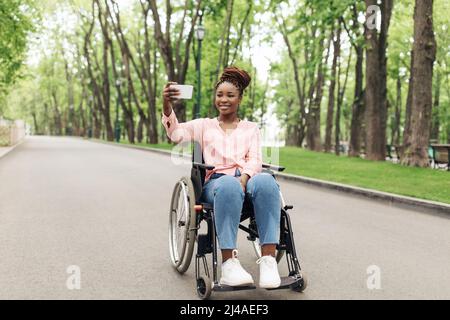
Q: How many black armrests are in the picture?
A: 2